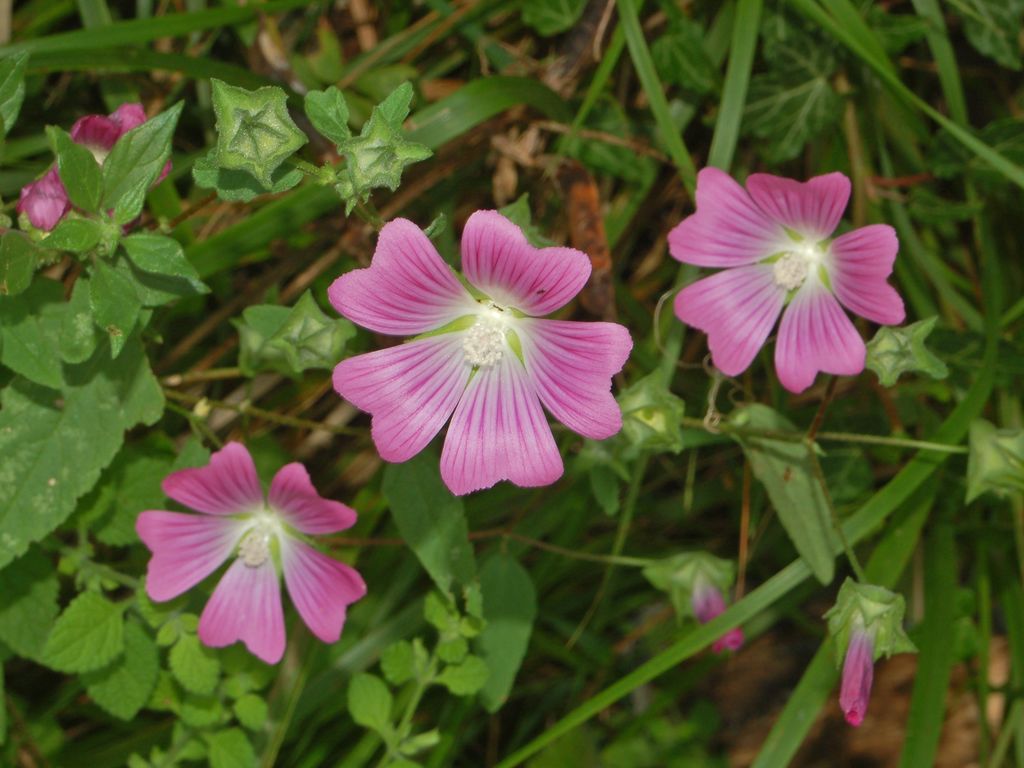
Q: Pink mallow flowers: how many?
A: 3